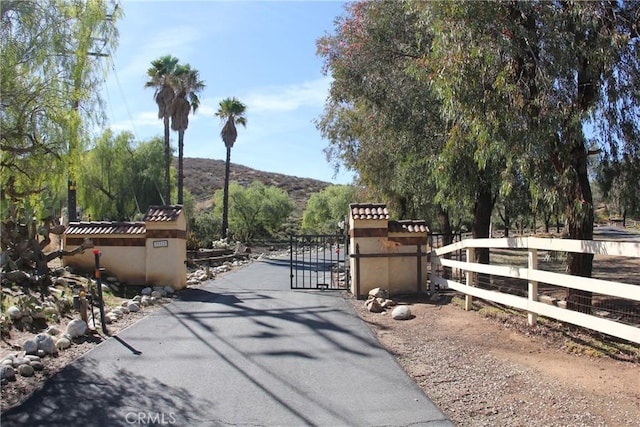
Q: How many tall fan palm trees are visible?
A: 3